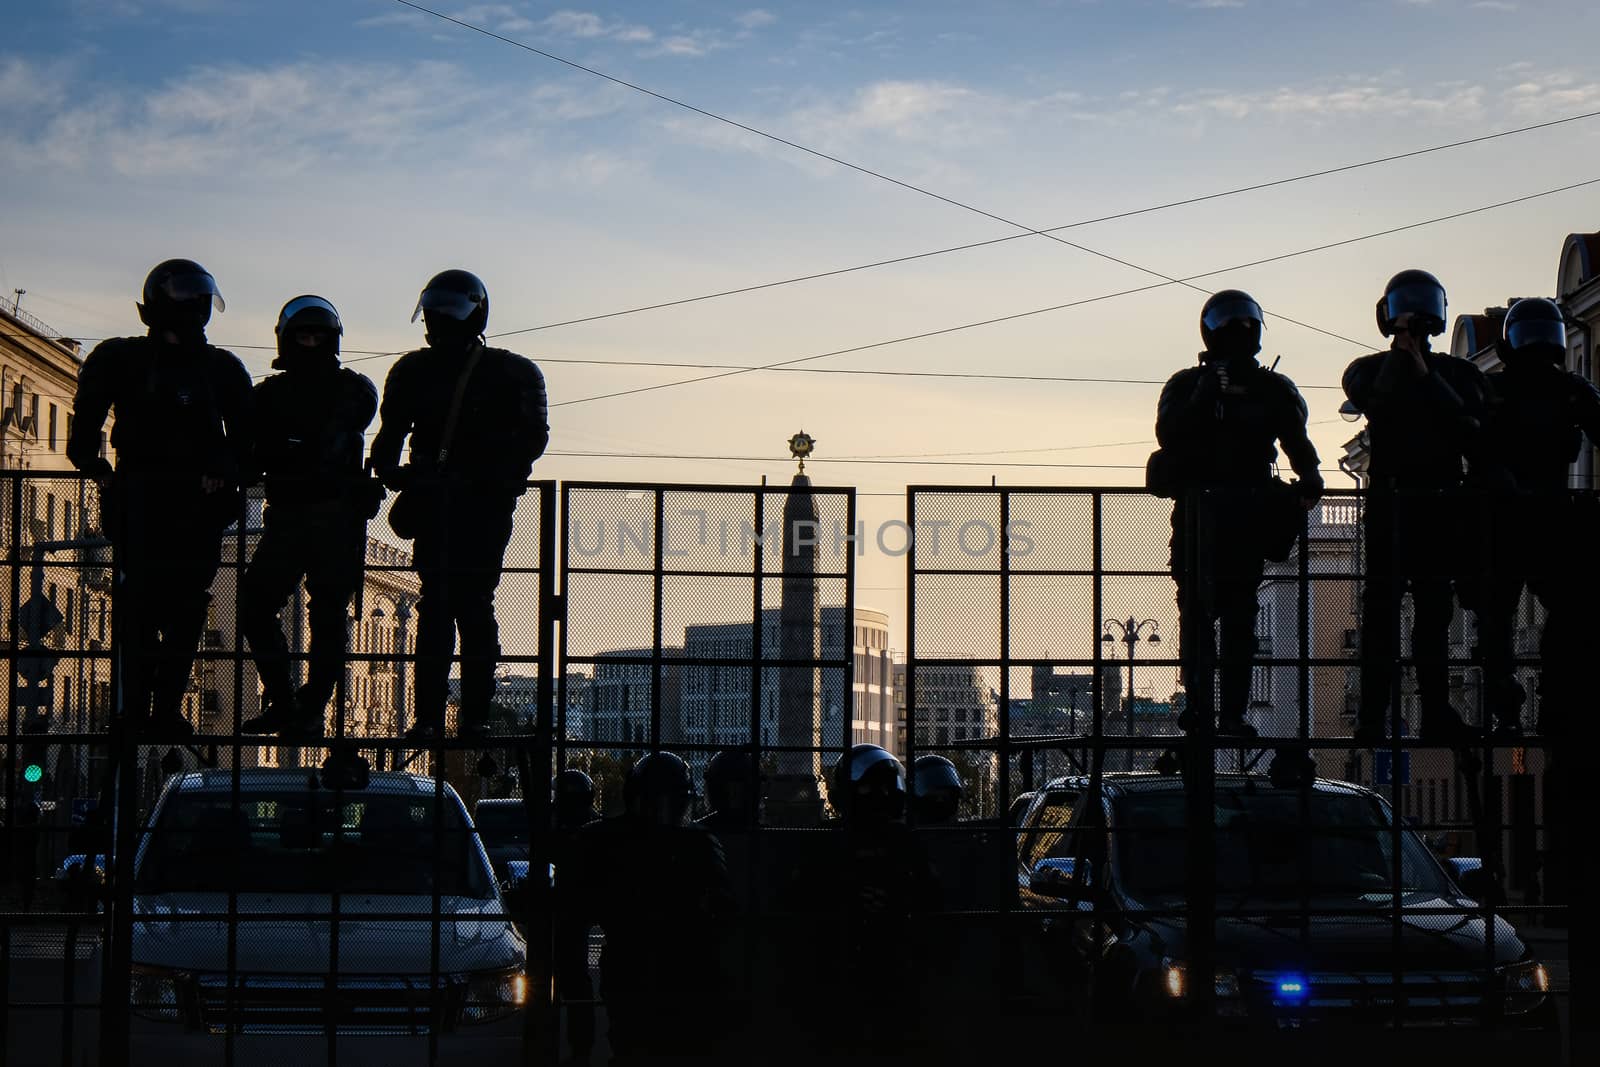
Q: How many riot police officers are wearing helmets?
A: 11